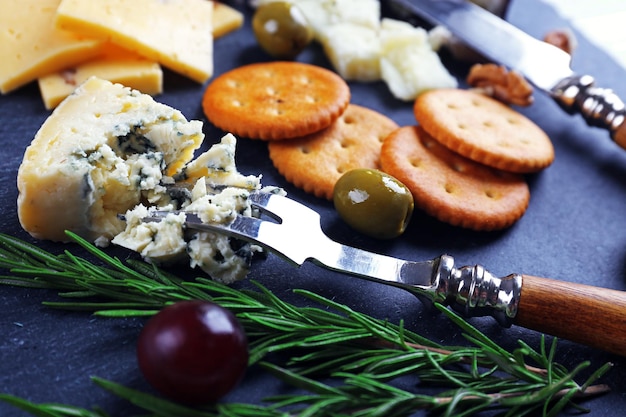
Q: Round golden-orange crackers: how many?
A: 4